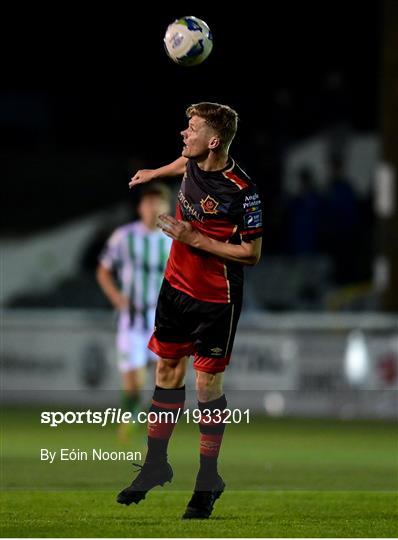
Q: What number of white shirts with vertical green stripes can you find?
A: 1